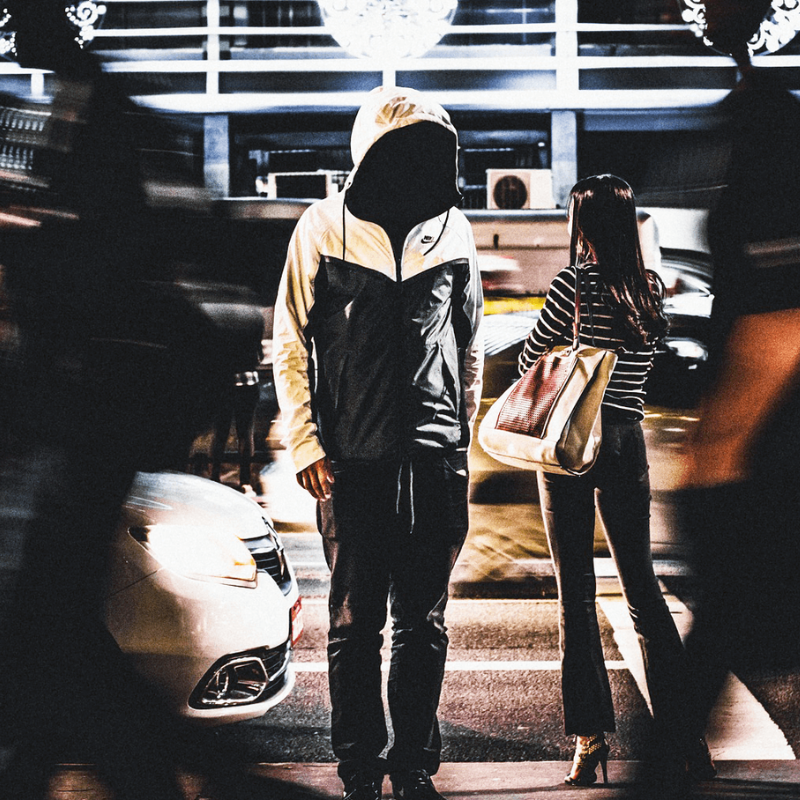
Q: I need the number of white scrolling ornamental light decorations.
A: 3